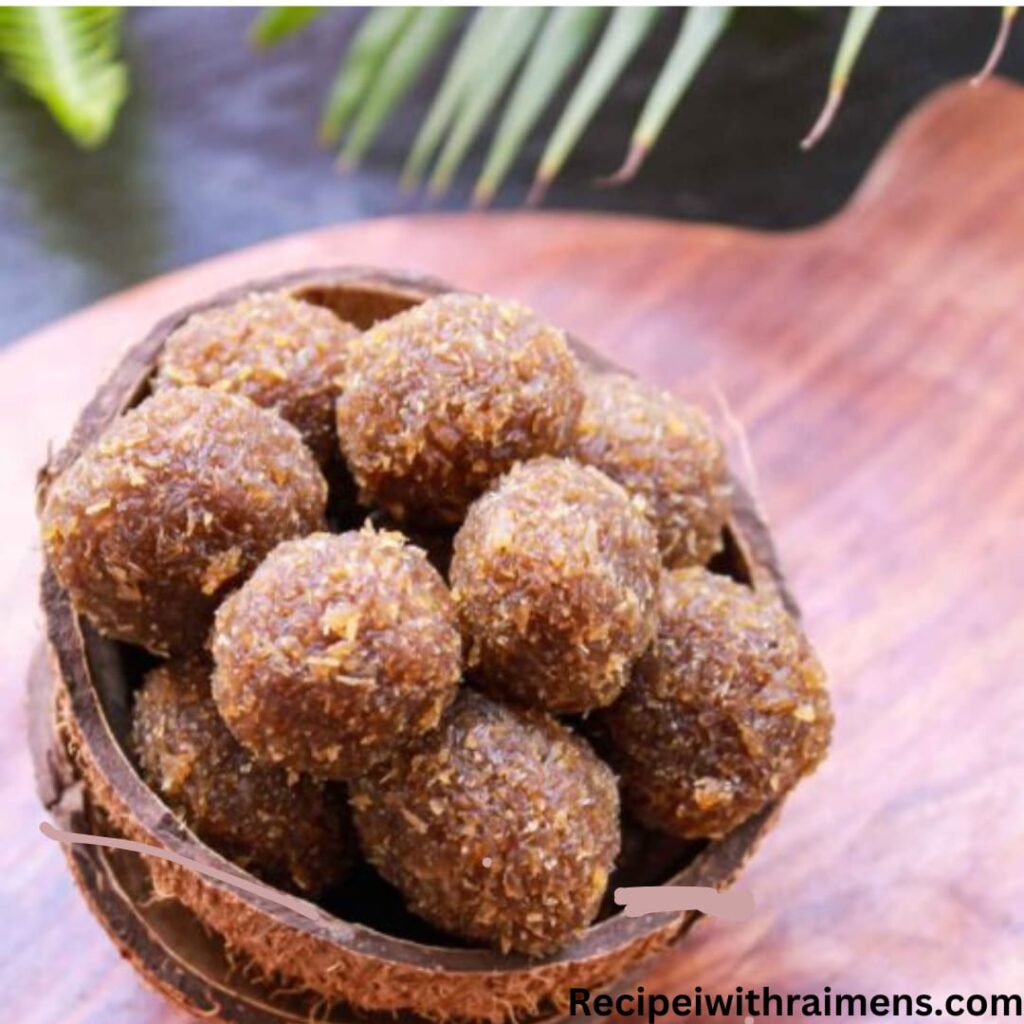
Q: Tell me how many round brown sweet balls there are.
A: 9